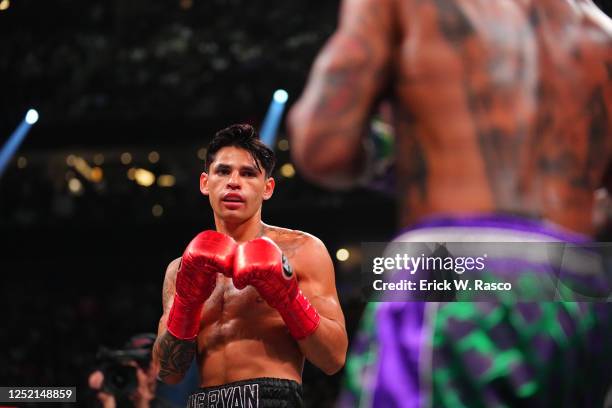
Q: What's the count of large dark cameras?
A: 1